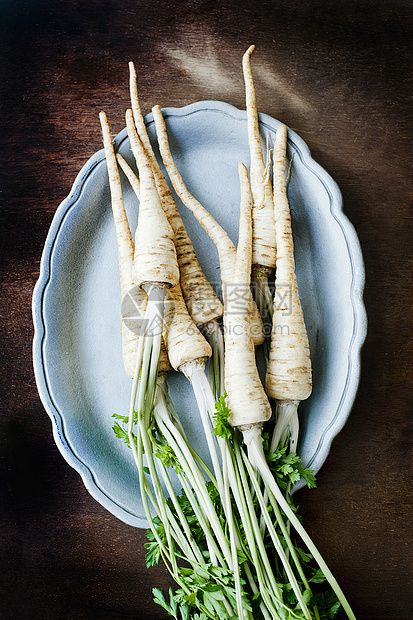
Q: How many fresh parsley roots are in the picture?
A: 8